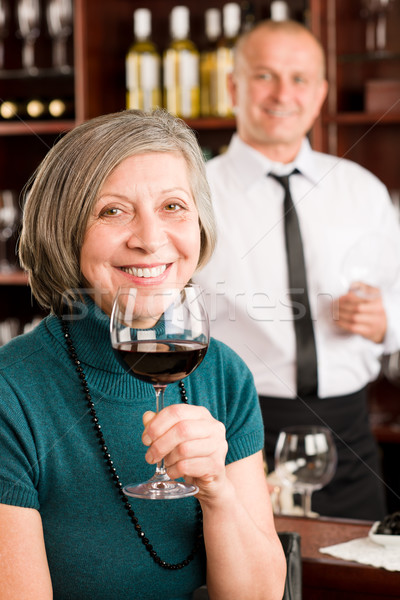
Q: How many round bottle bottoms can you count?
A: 3